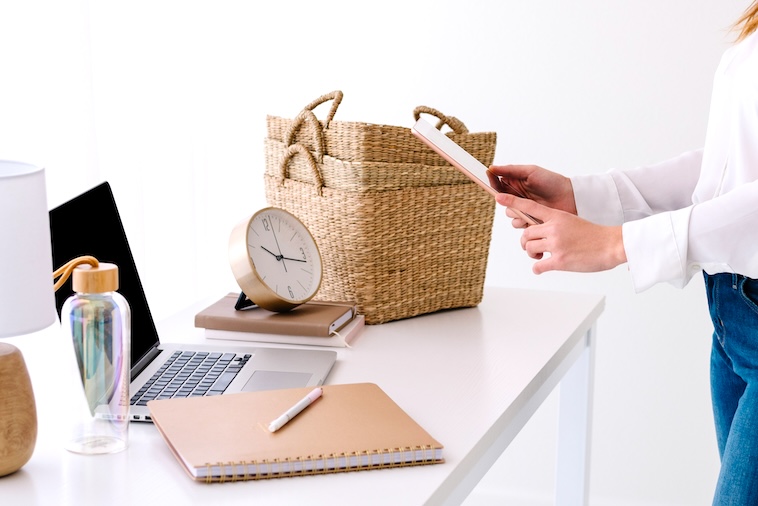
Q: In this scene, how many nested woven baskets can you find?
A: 3